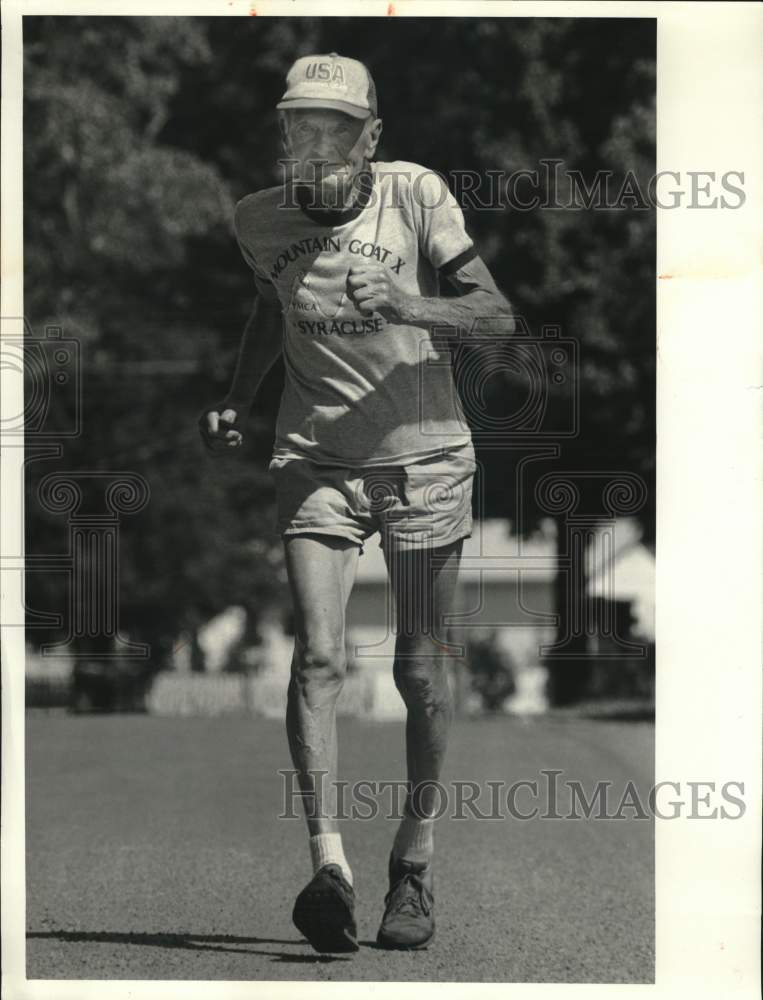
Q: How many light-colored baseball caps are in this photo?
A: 1